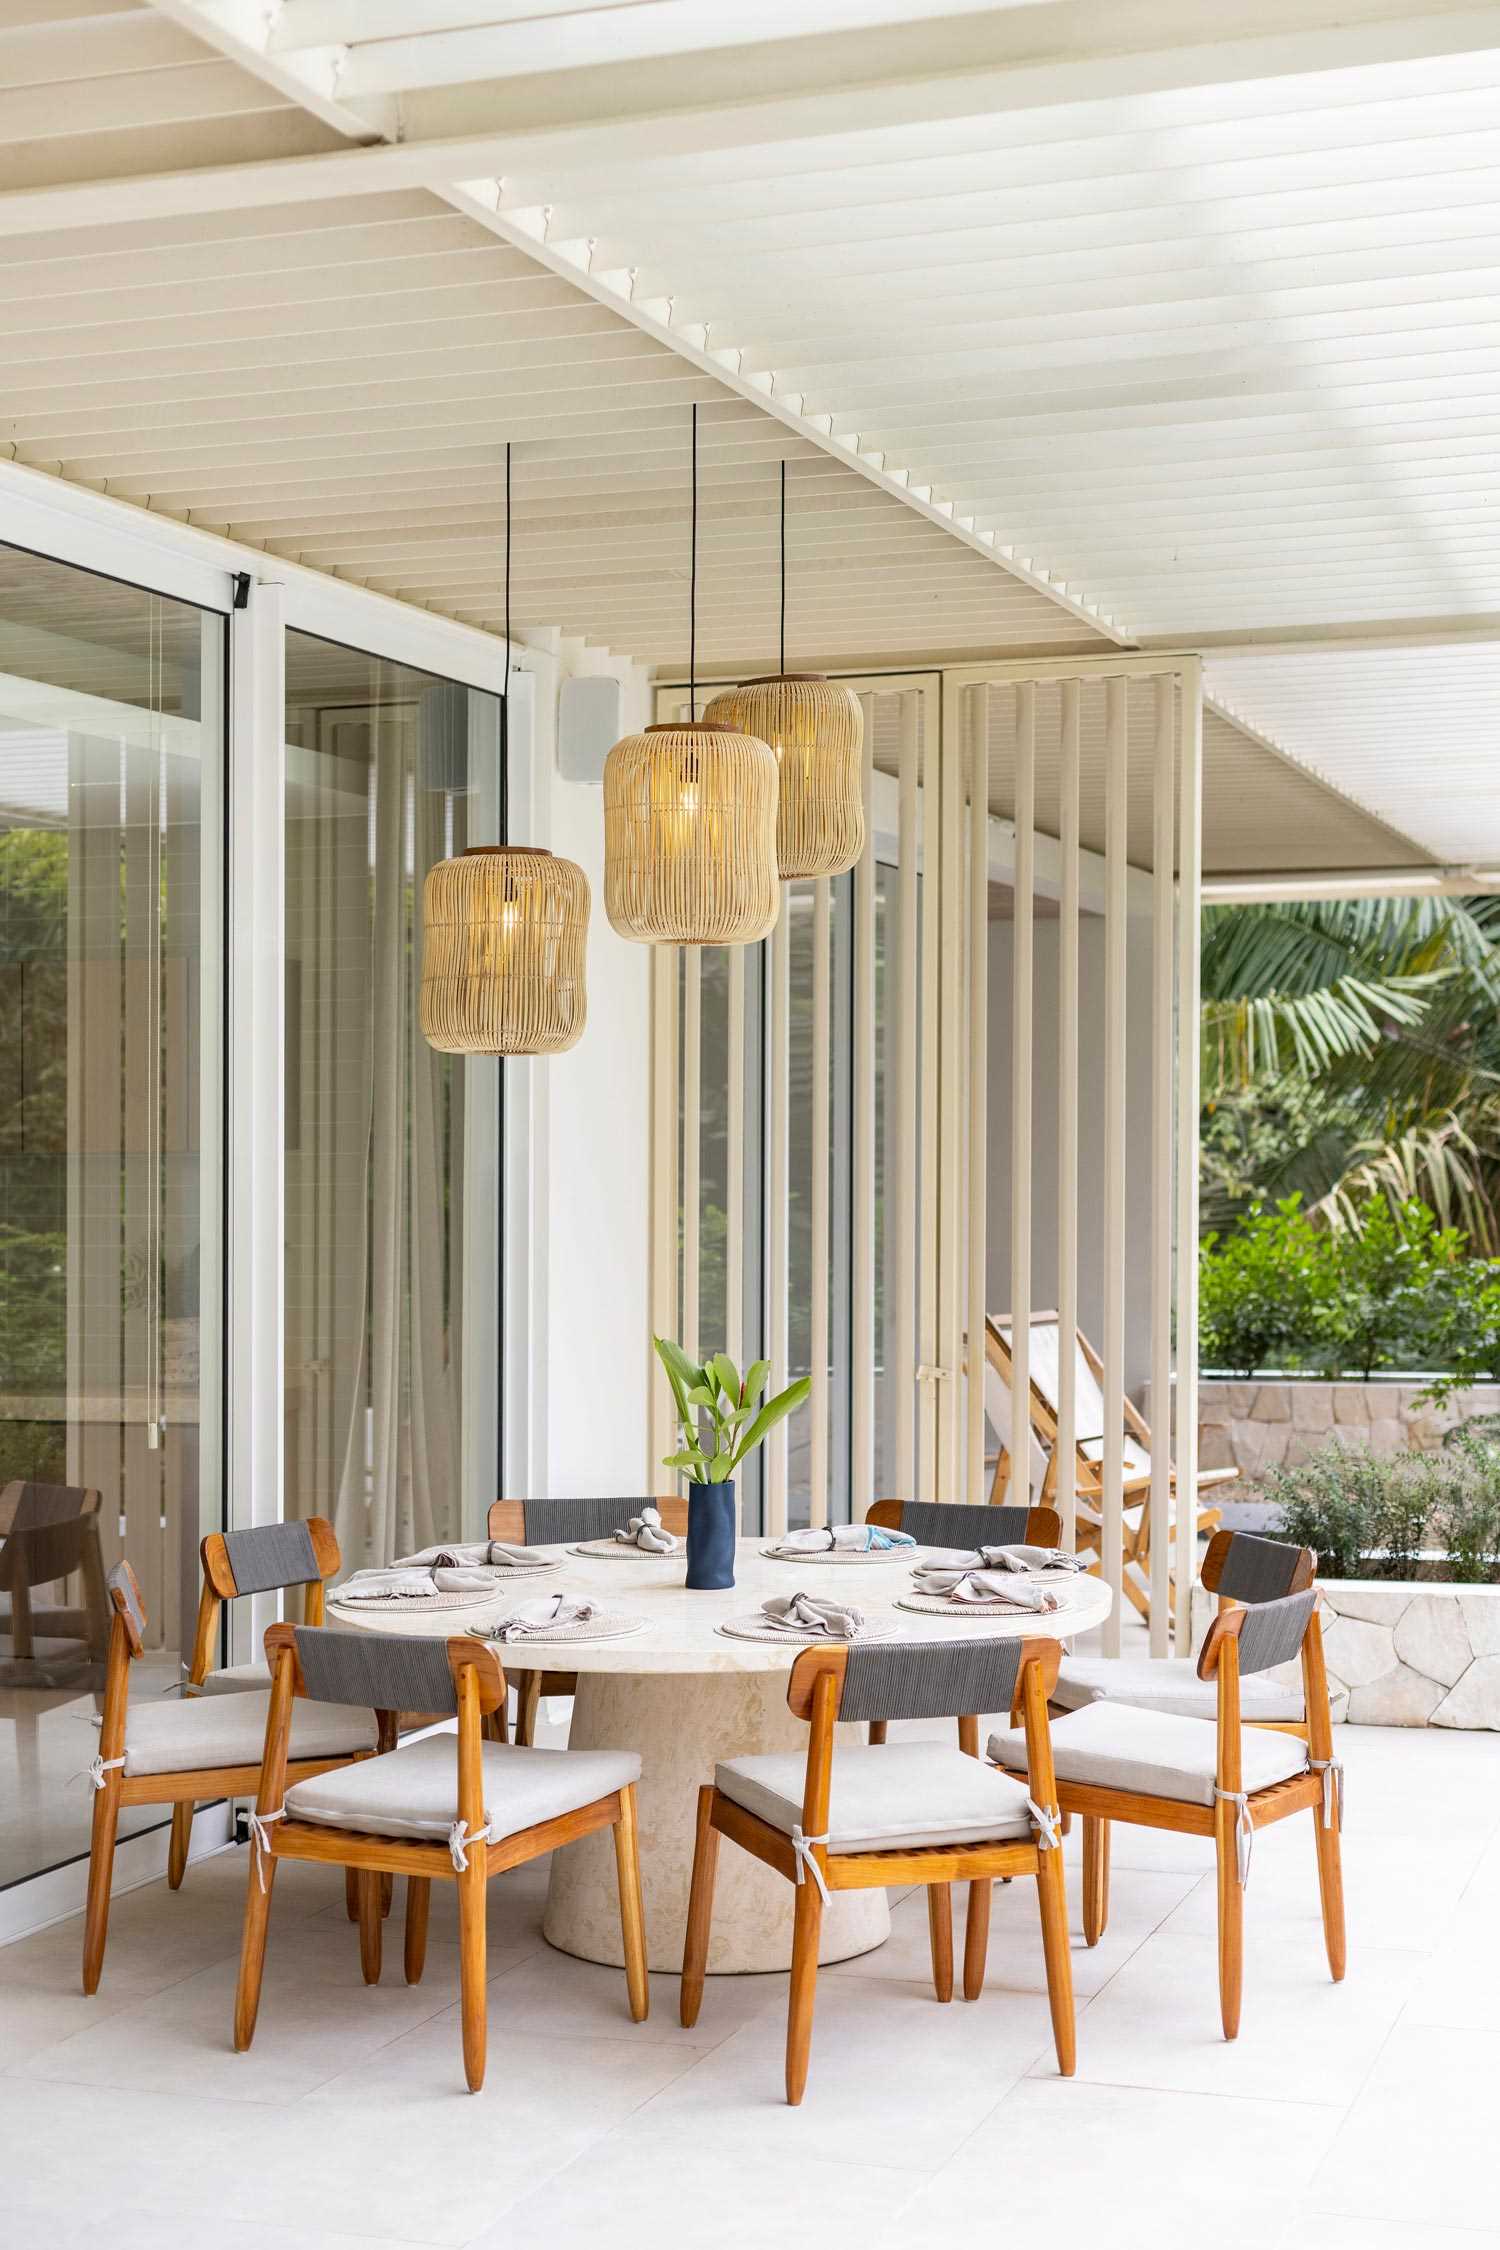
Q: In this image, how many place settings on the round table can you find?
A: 8